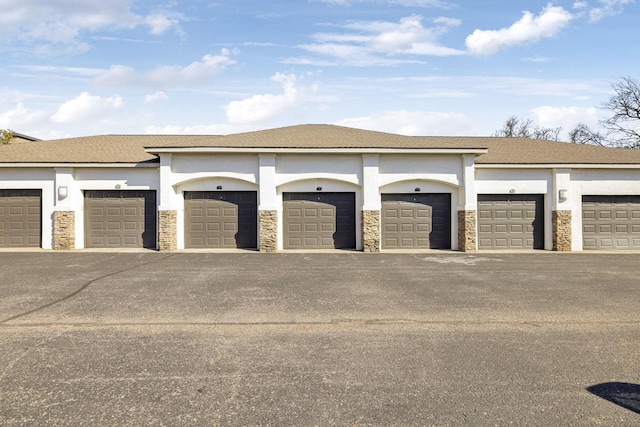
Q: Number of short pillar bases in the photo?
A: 6